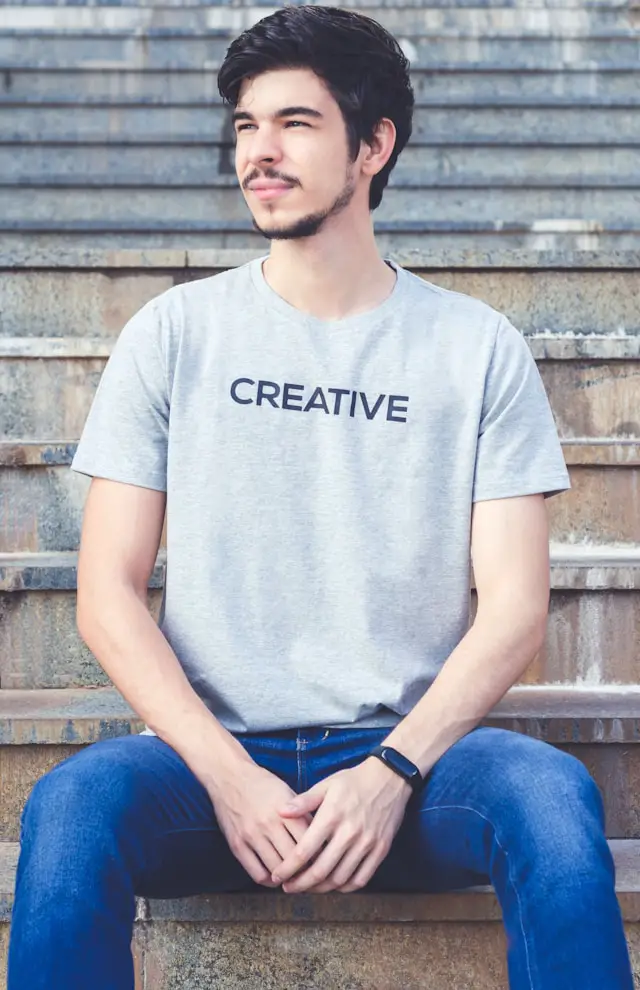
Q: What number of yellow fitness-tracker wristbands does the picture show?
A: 0